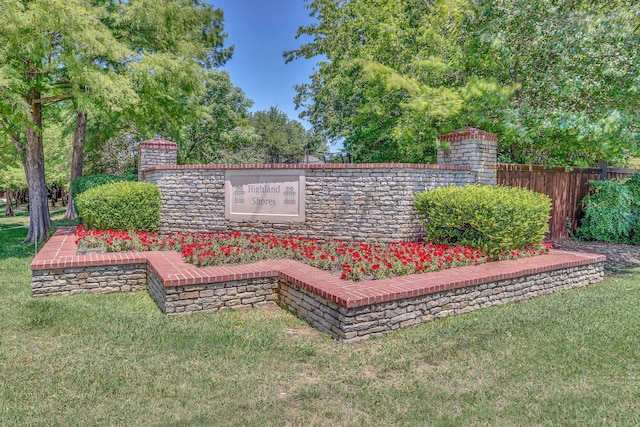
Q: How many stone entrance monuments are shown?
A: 1